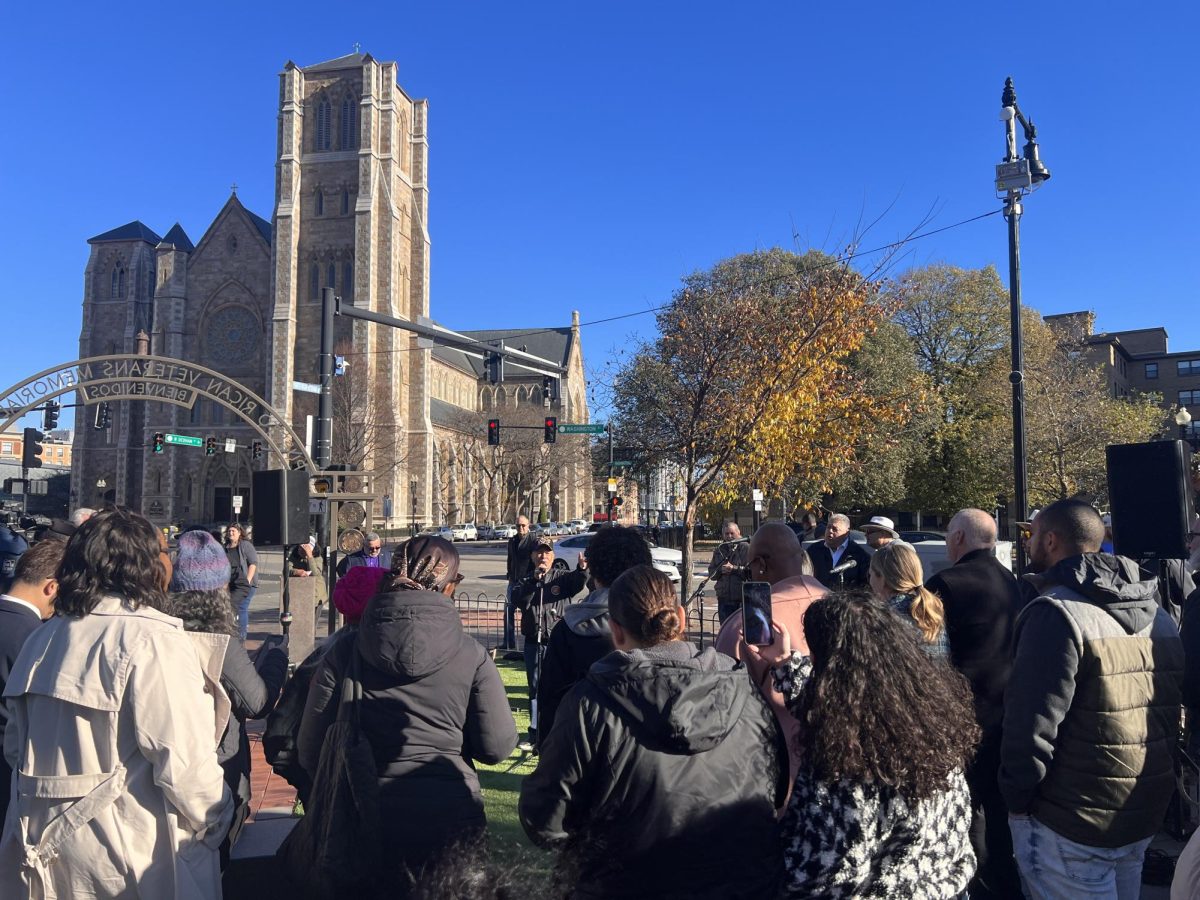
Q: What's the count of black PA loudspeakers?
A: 2